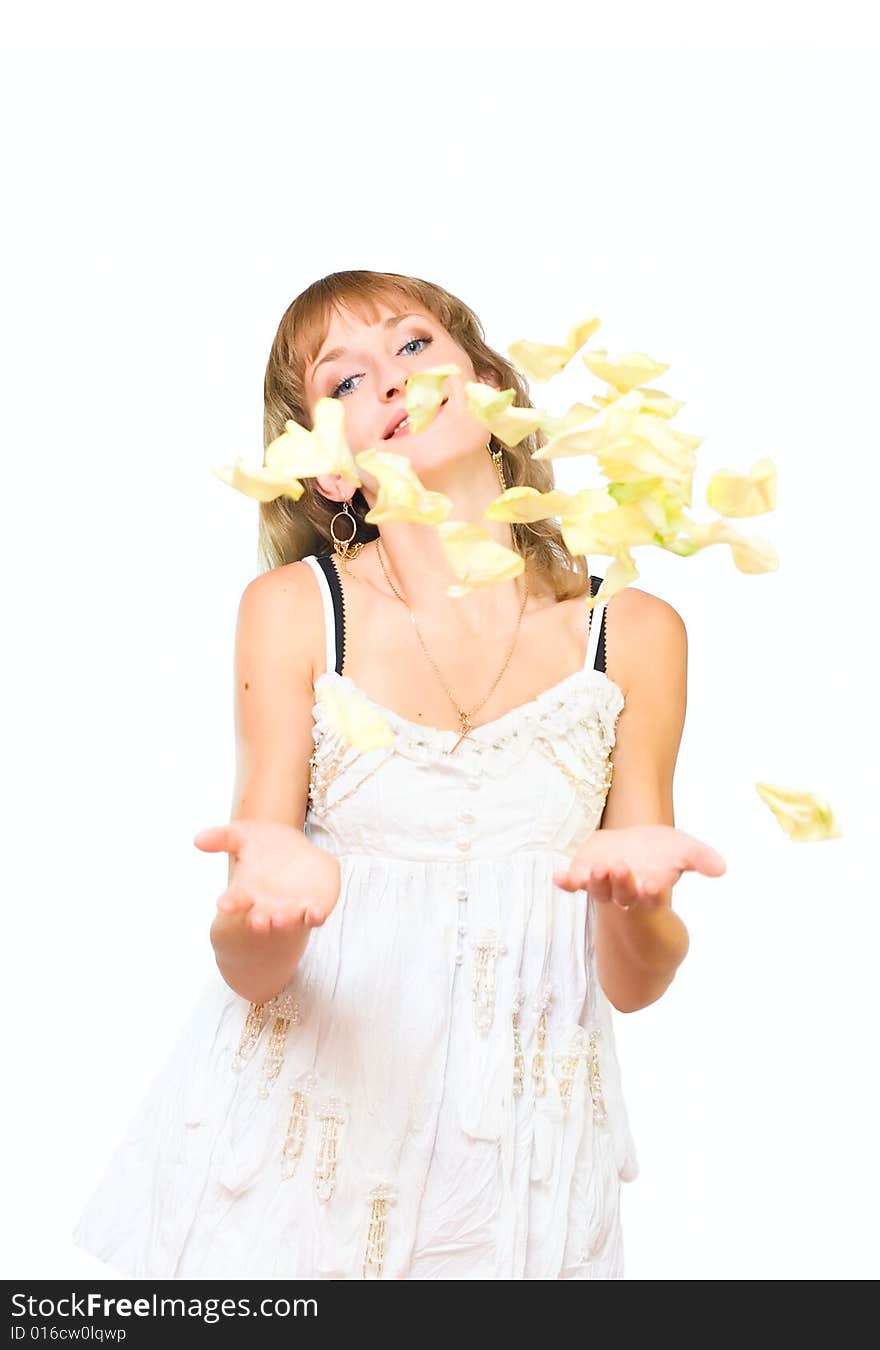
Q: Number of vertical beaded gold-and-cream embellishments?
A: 10